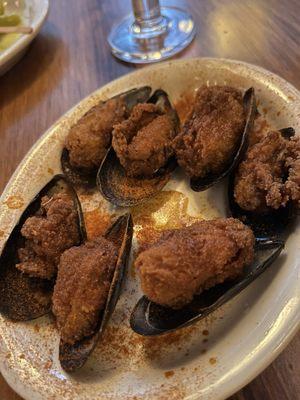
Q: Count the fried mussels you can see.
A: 7